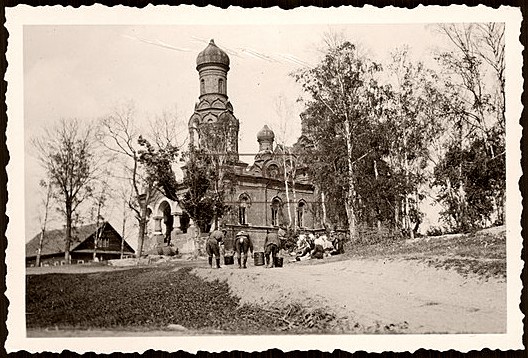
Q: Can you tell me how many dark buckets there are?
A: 3